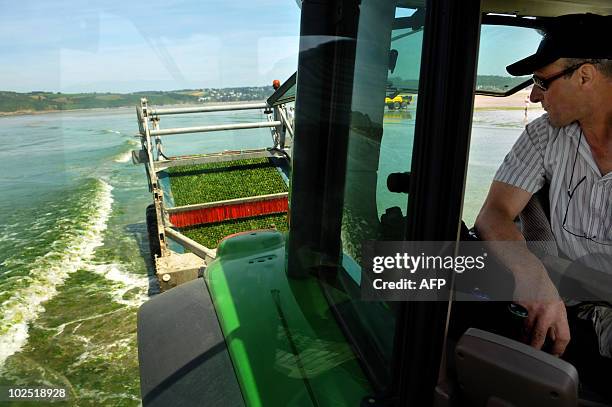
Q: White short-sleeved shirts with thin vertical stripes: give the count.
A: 1